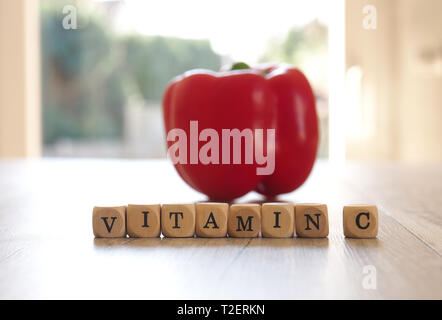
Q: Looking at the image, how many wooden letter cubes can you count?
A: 8